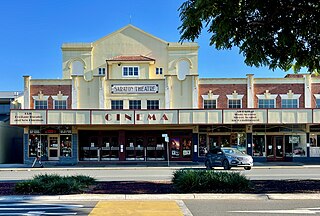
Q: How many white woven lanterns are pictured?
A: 0